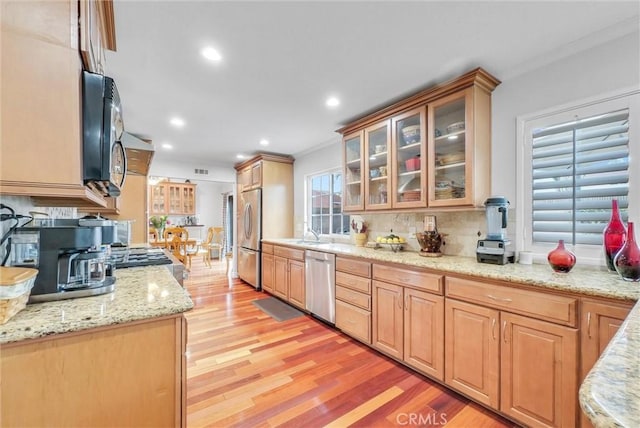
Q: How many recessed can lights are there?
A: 6